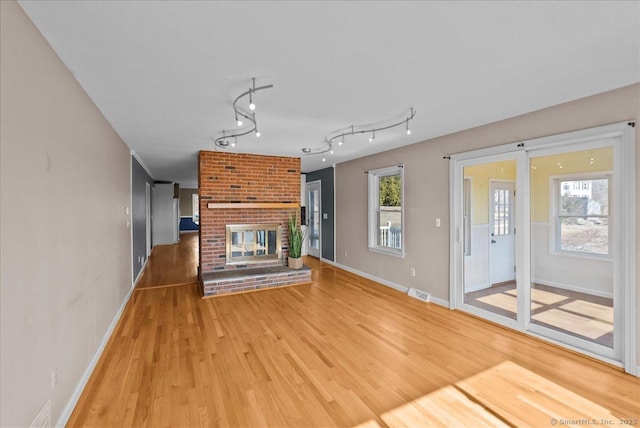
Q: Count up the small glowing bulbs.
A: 9